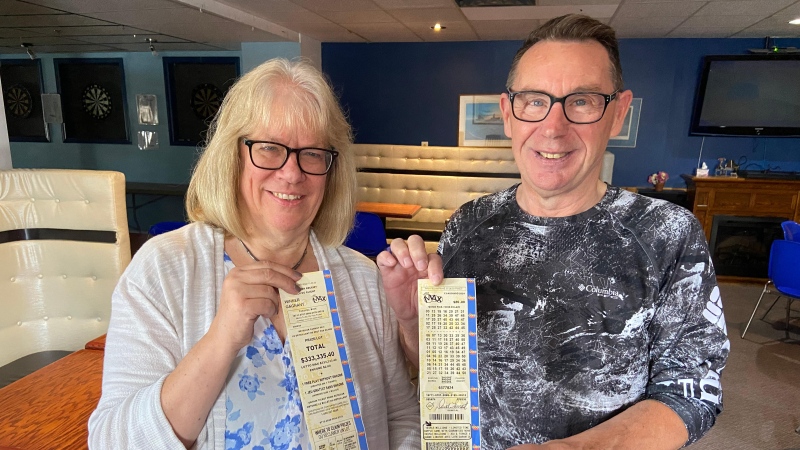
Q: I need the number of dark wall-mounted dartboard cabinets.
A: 3